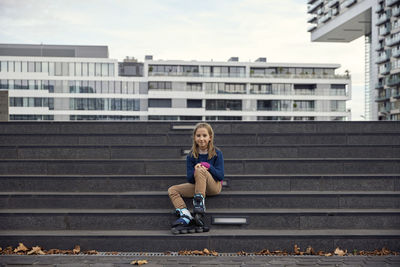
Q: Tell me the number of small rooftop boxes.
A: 3